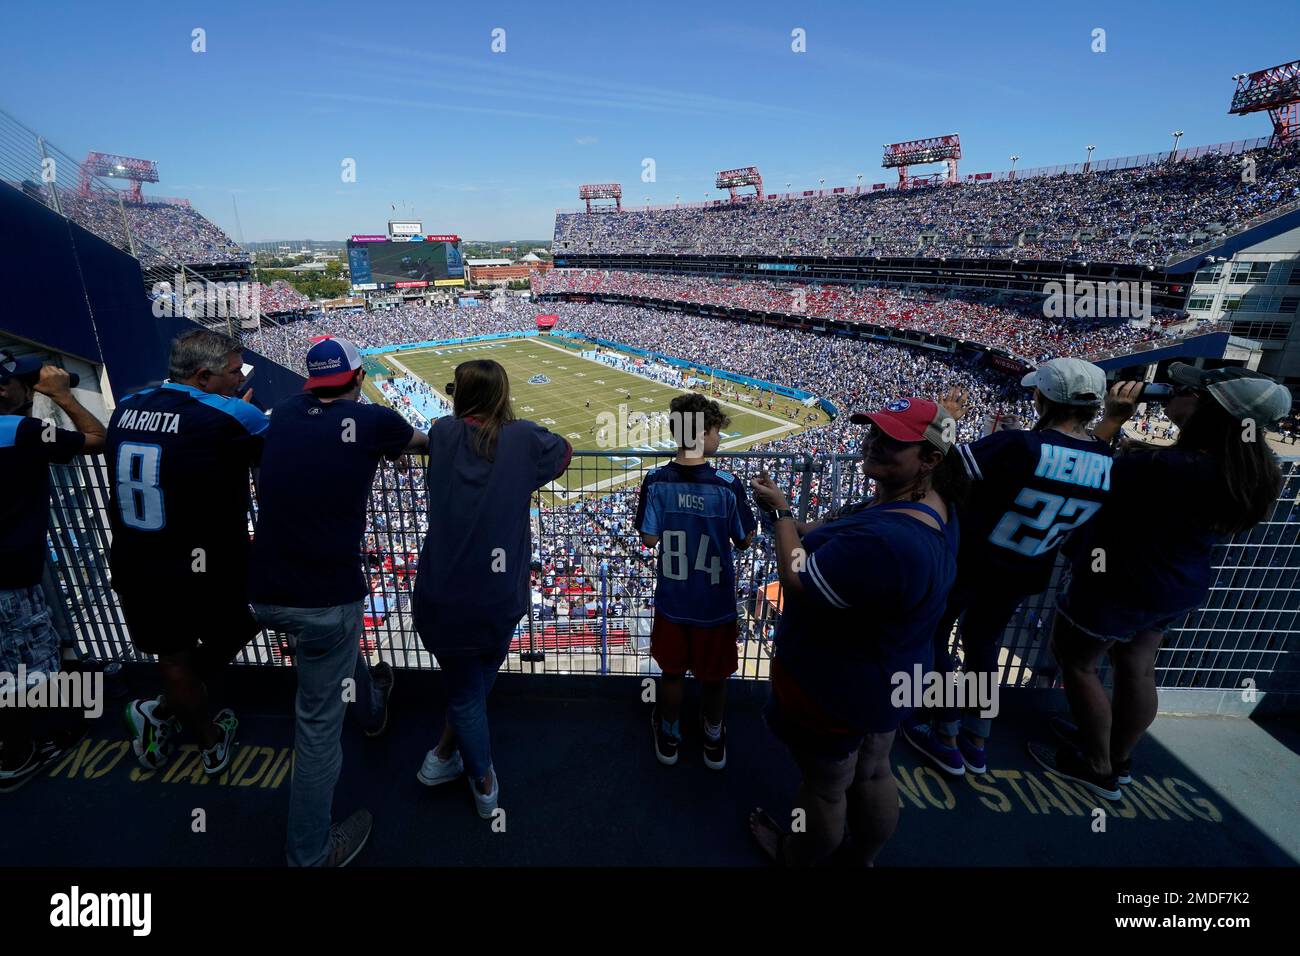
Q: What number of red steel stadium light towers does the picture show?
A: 5